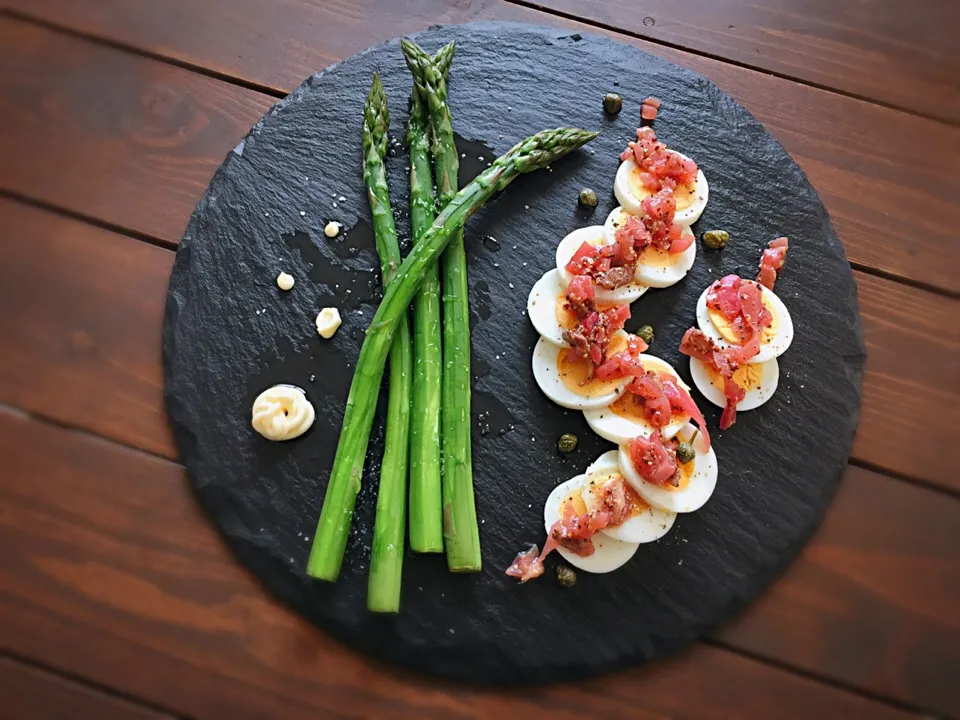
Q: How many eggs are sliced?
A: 11